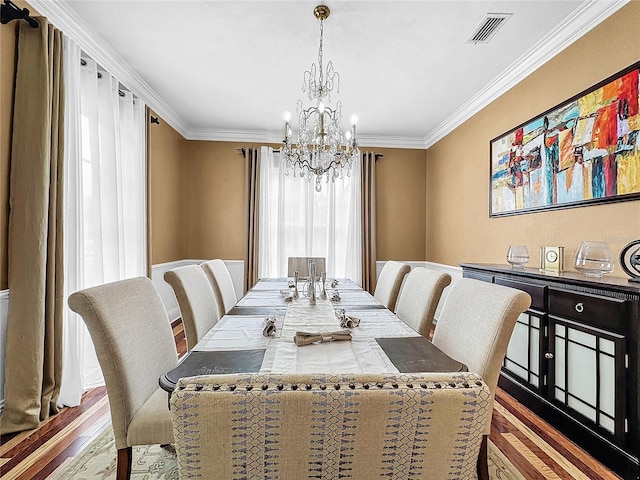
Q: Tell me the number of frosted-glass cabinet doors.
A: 2